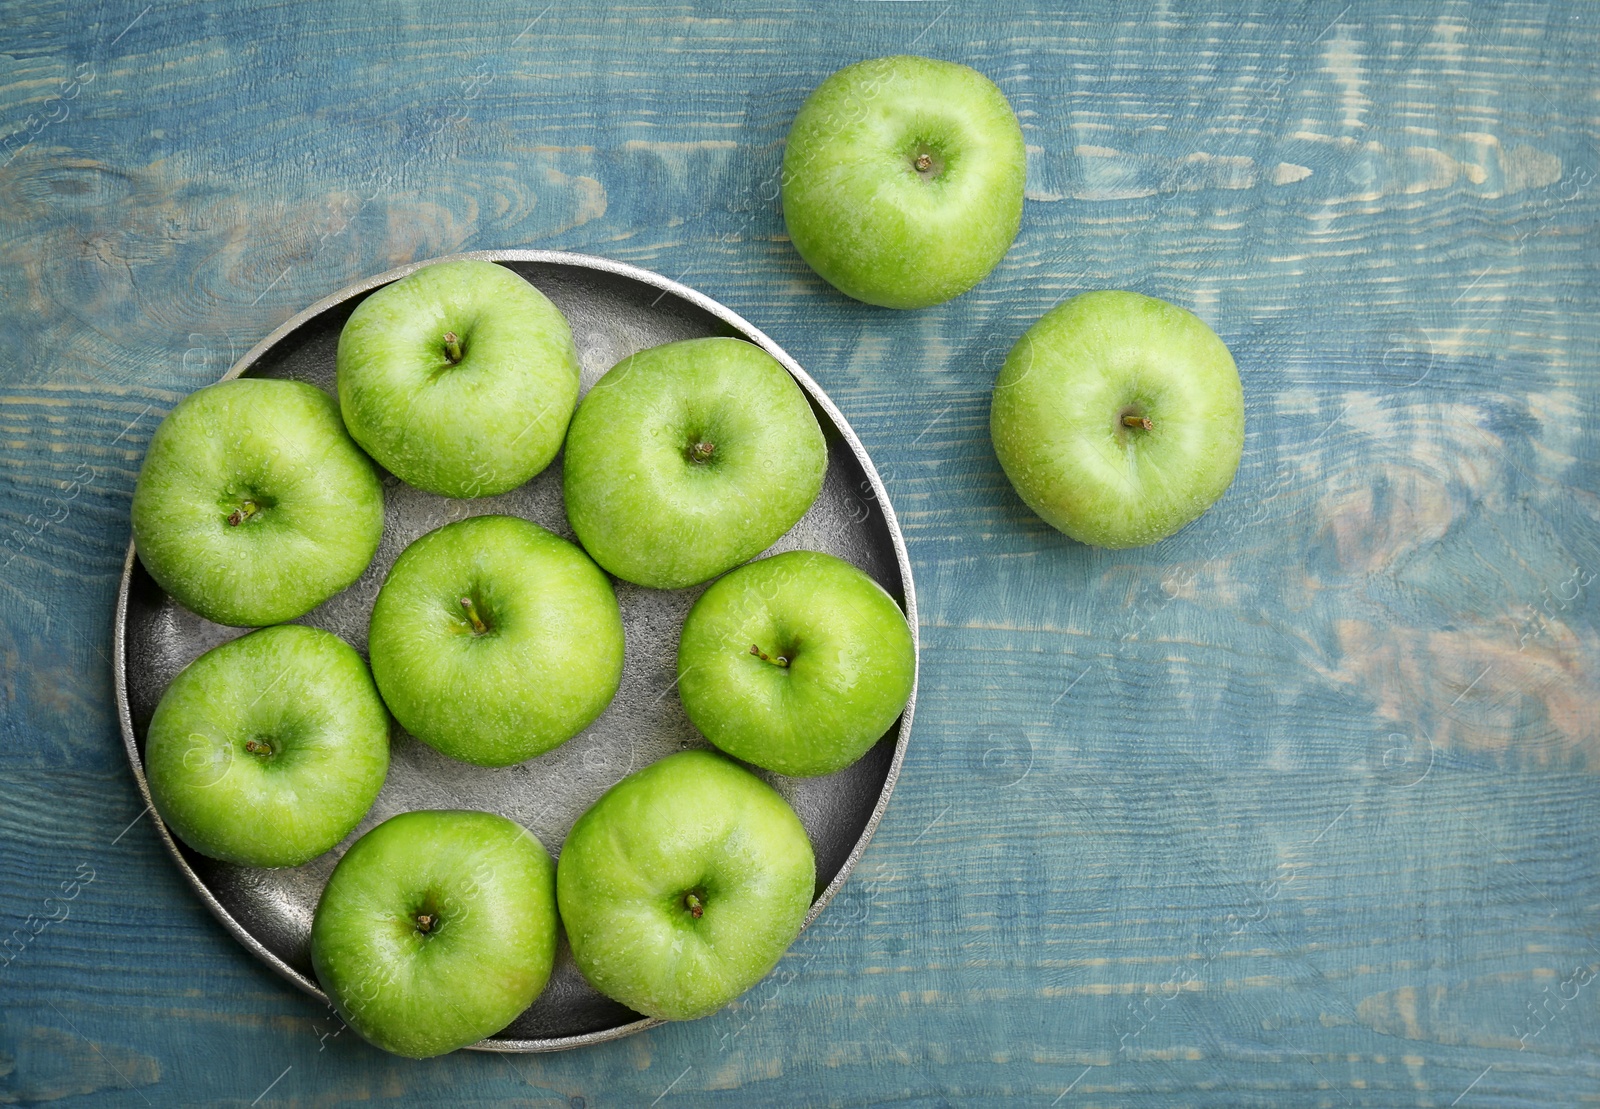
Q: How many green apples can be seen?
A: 10